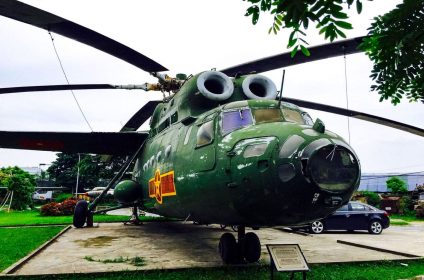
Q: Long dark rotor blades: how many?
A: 5